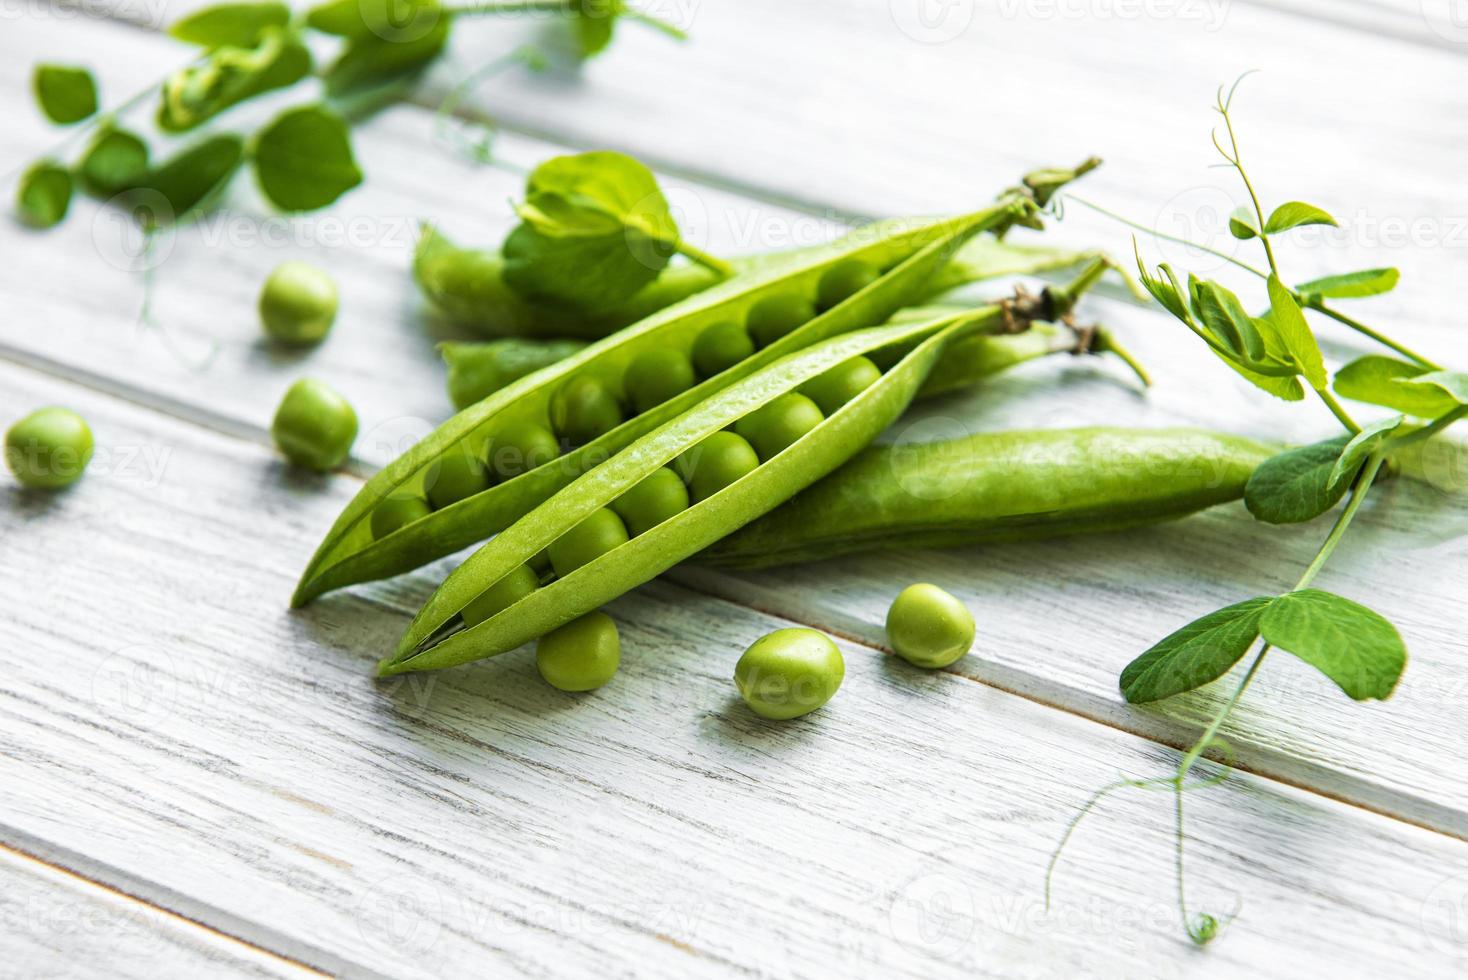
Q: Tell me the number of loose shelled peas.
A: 6